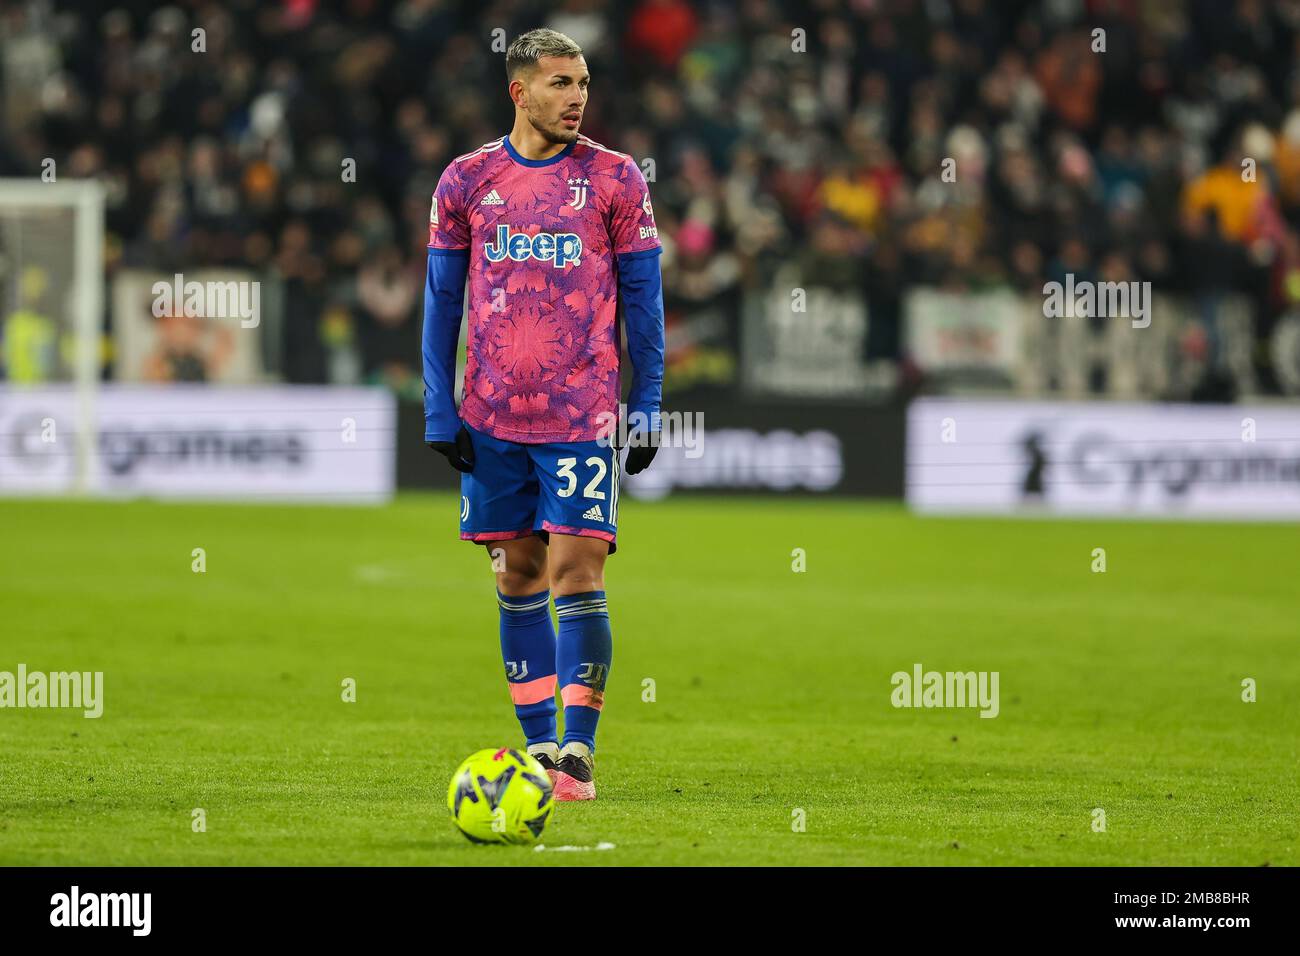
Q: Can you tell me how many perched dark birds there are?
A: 0